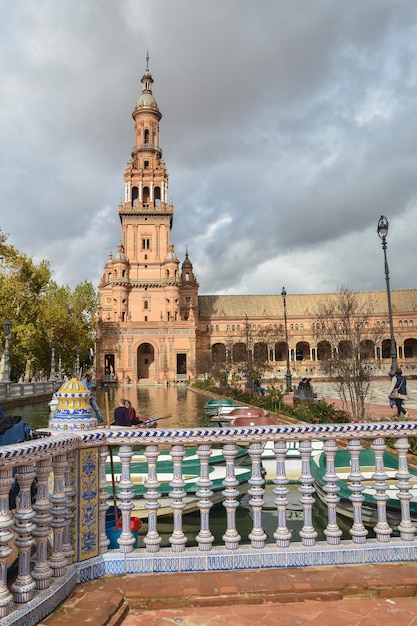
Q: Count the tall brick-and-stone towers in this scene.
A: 1